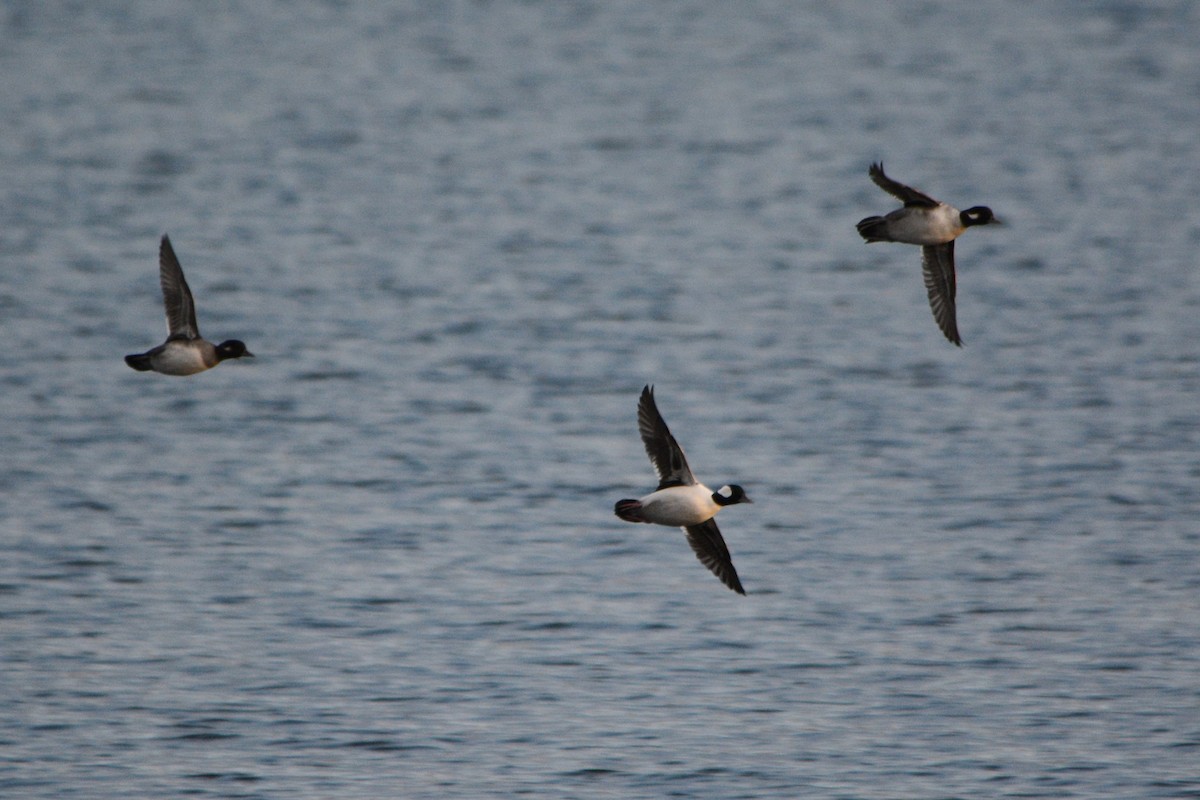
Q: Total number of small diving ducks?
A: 3